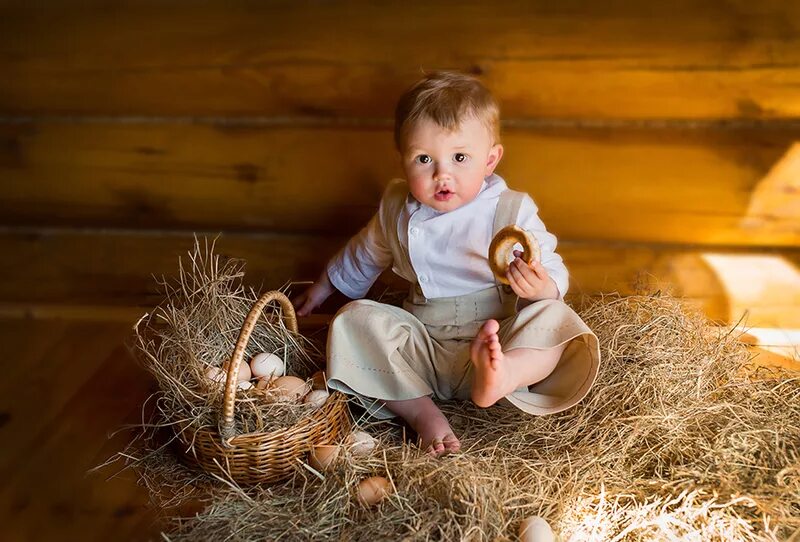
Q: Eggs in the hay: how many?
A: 4